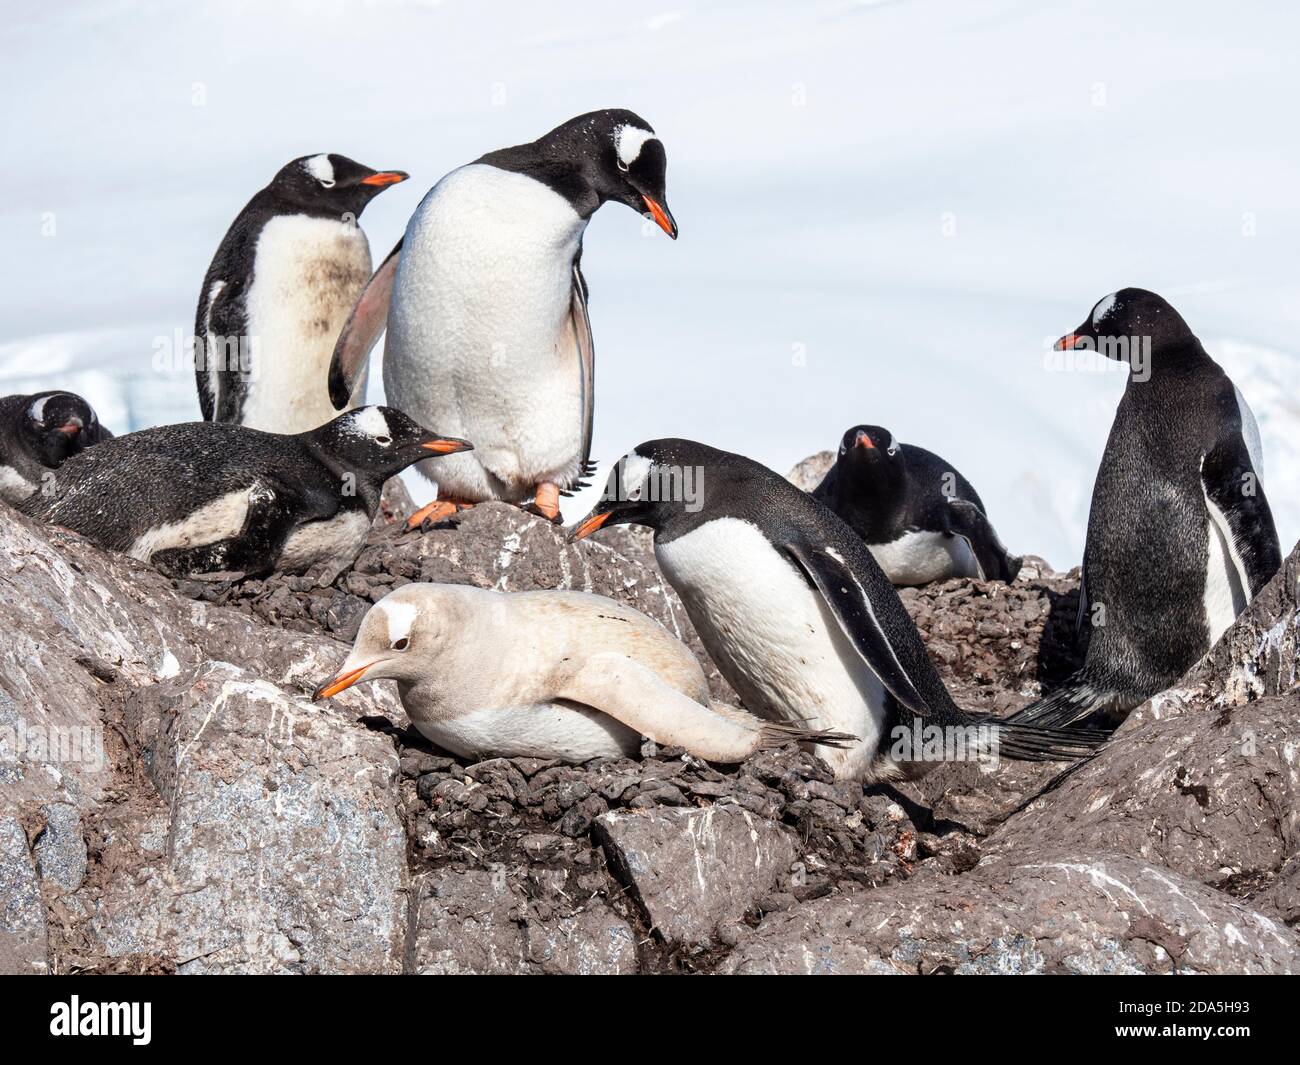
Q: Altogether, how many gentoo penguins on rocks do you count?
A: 8